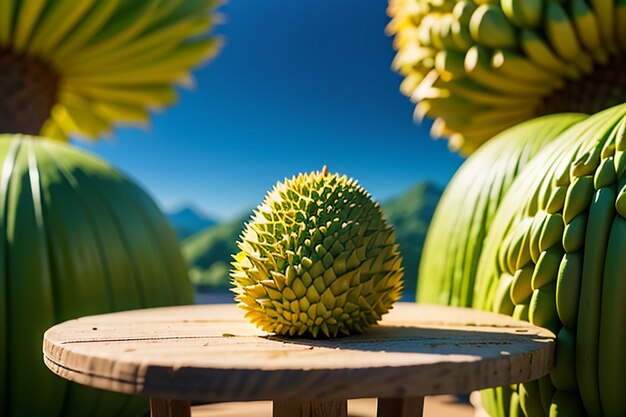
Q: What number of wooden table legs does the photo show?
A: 3